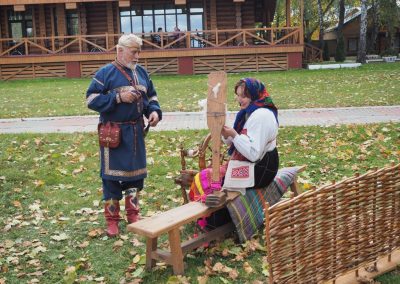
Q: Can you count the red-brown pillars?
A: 3